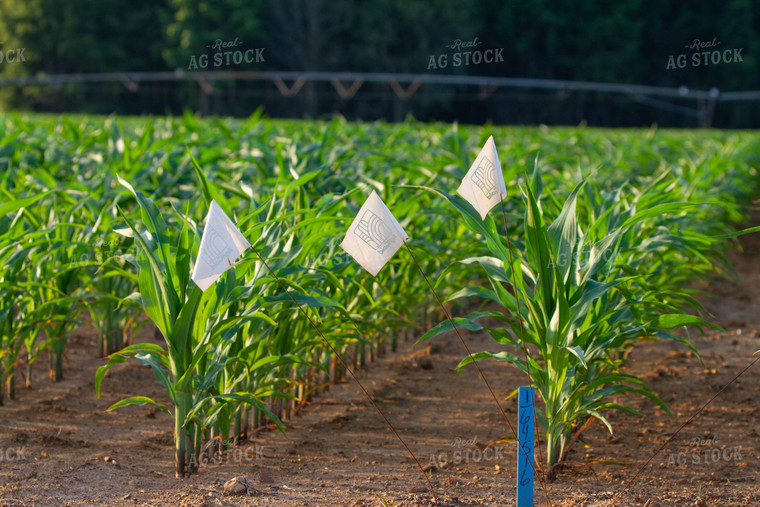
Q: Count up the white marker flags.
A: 3